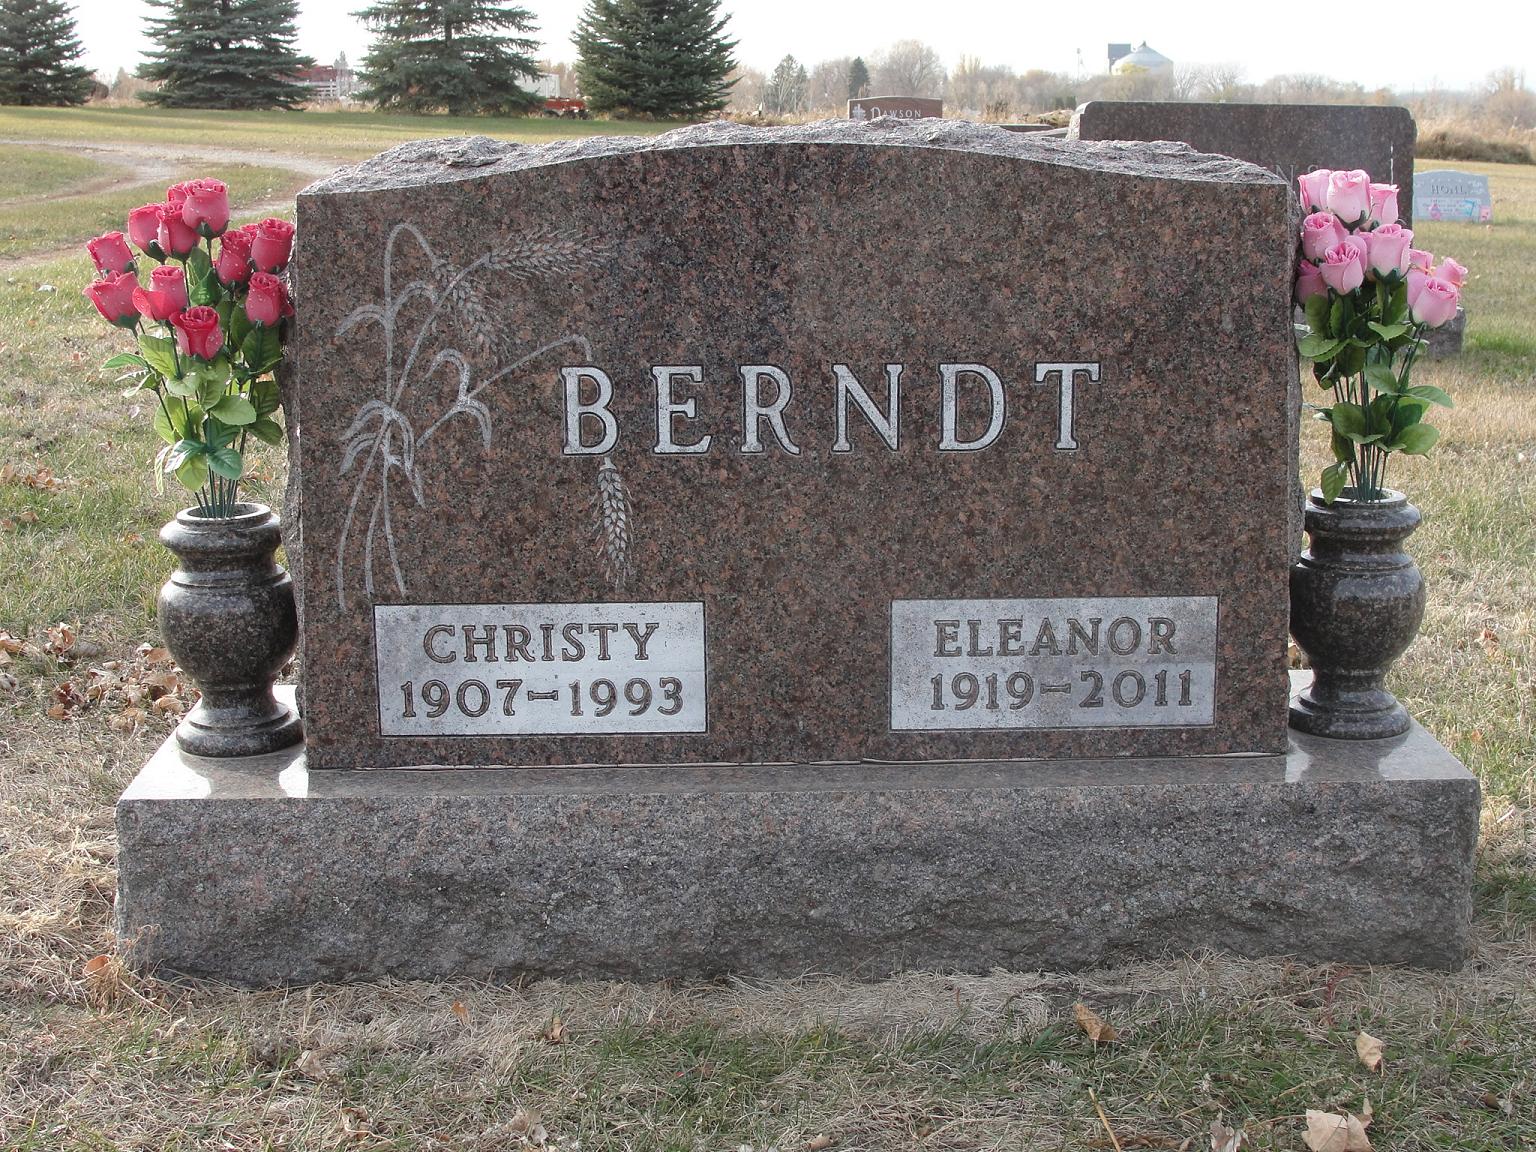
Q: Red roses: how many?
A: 12